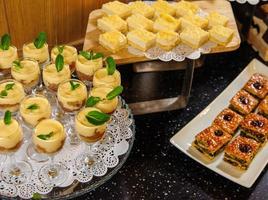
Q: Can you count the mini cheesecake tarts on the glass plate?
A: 14